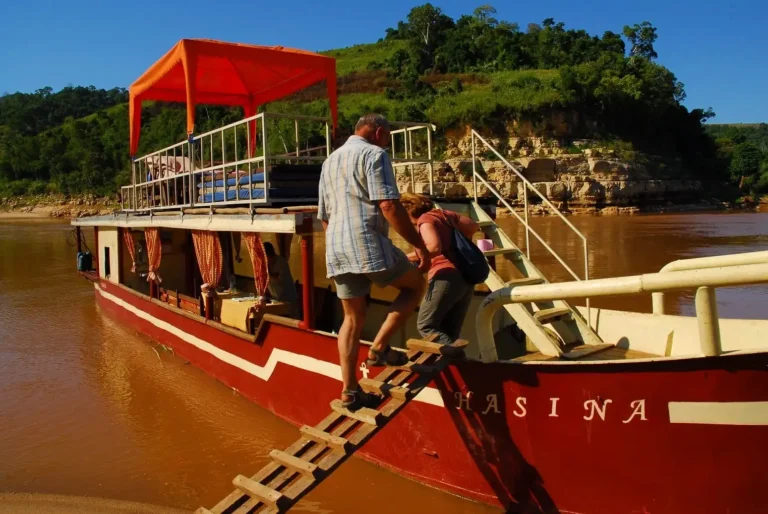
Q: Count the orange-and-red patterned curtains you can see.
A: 4